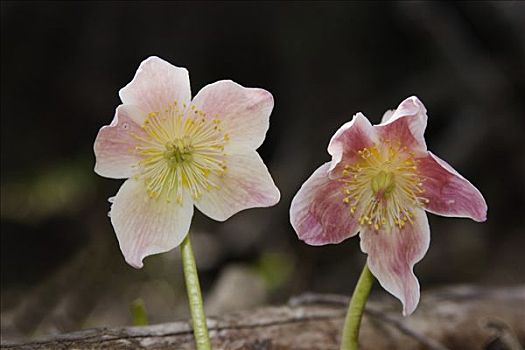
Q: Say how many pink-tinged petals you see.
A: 10